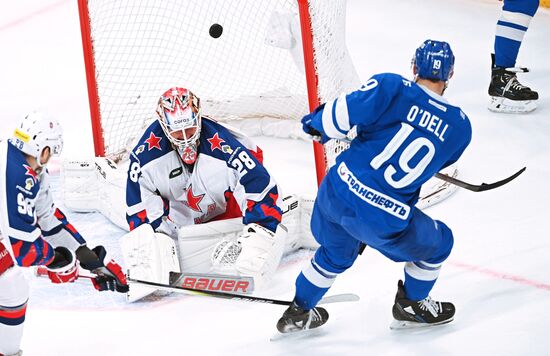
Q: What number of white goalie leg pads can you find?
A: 2